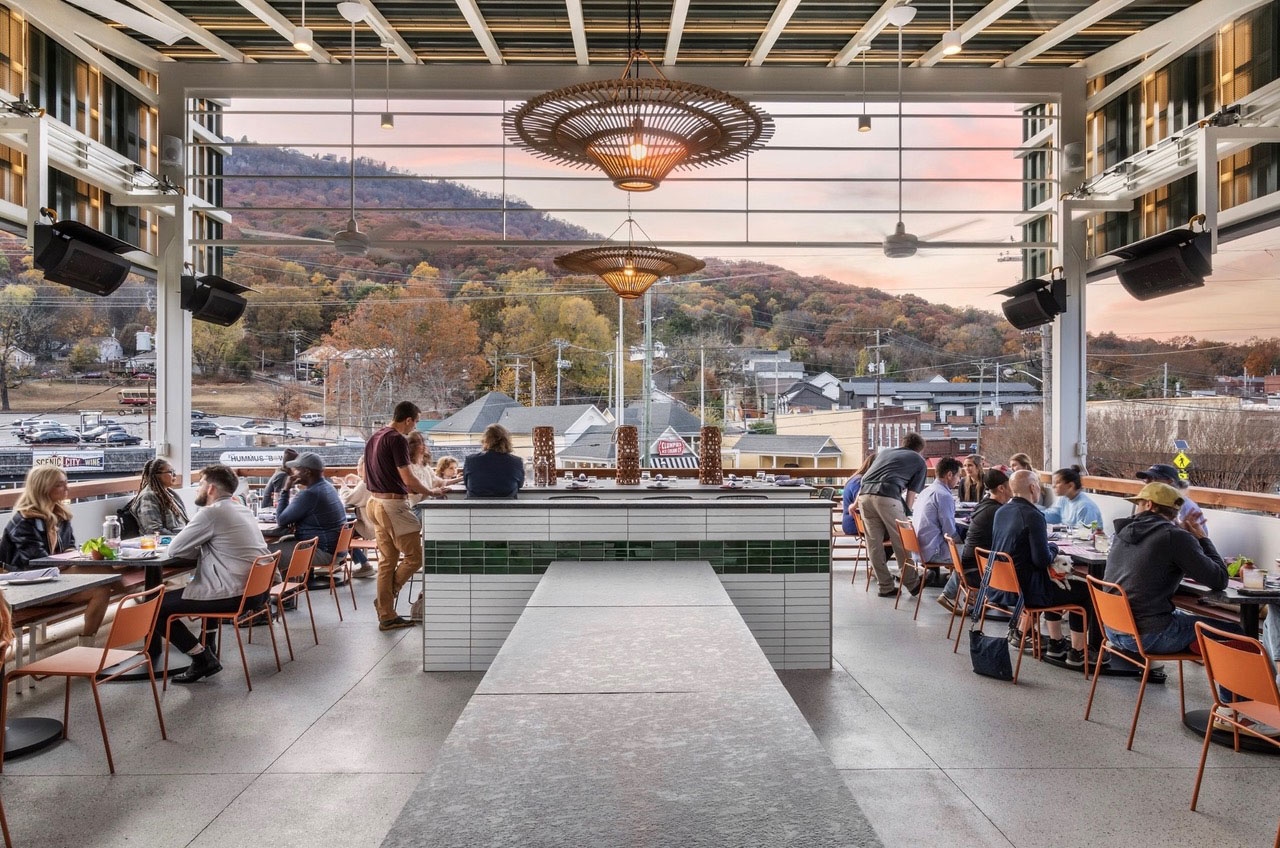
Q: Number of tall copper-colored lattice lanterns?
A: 3